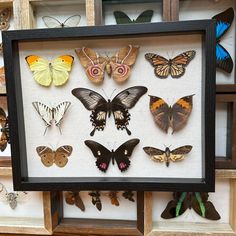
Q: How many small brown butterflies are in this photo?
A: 1